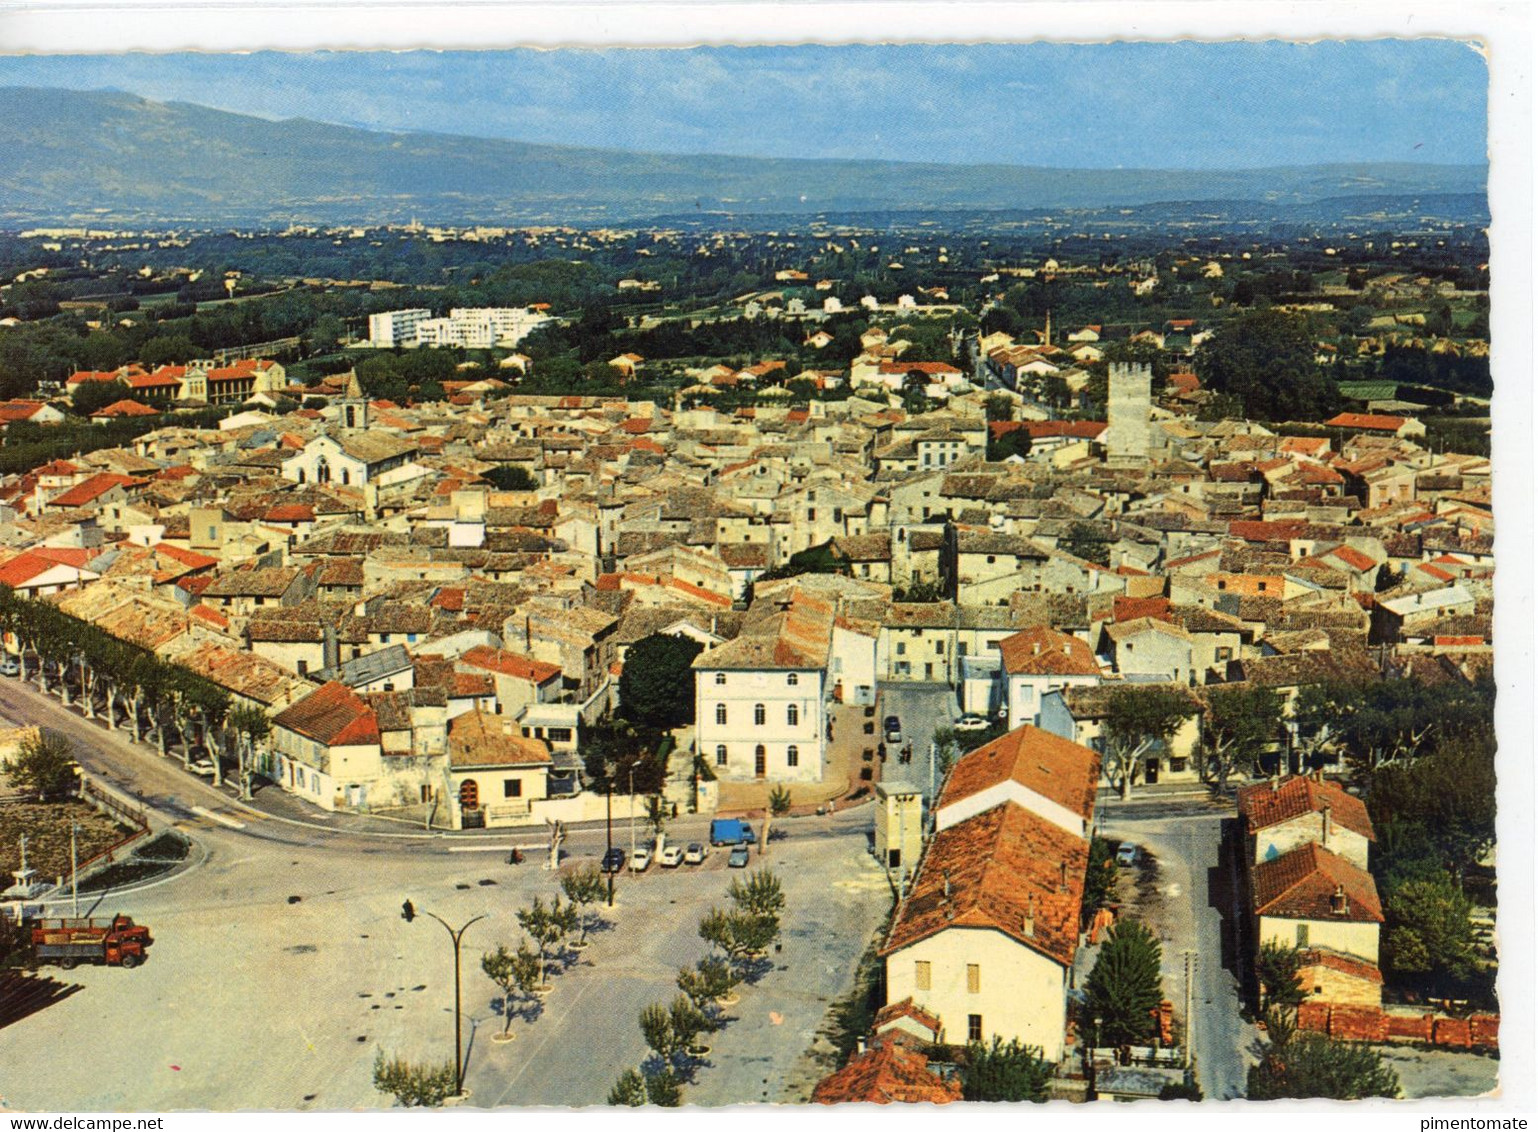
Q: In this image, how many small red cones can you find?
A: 0